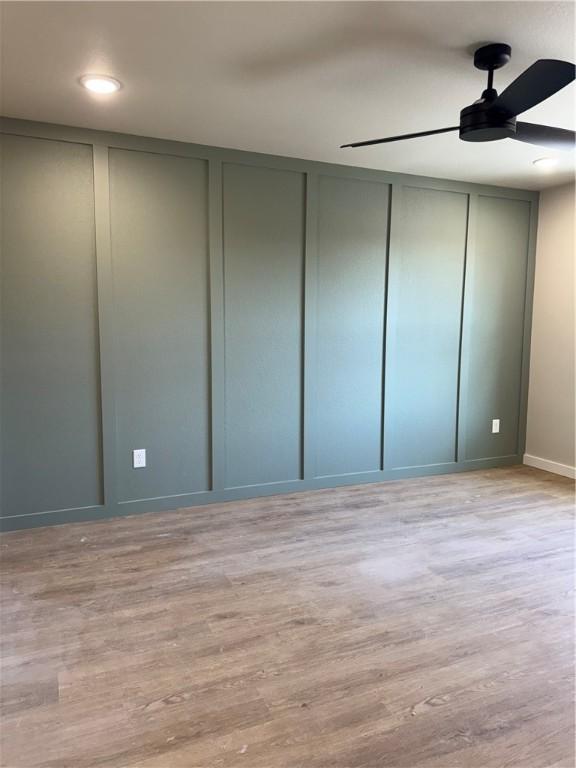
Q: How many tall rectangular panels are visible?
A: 6